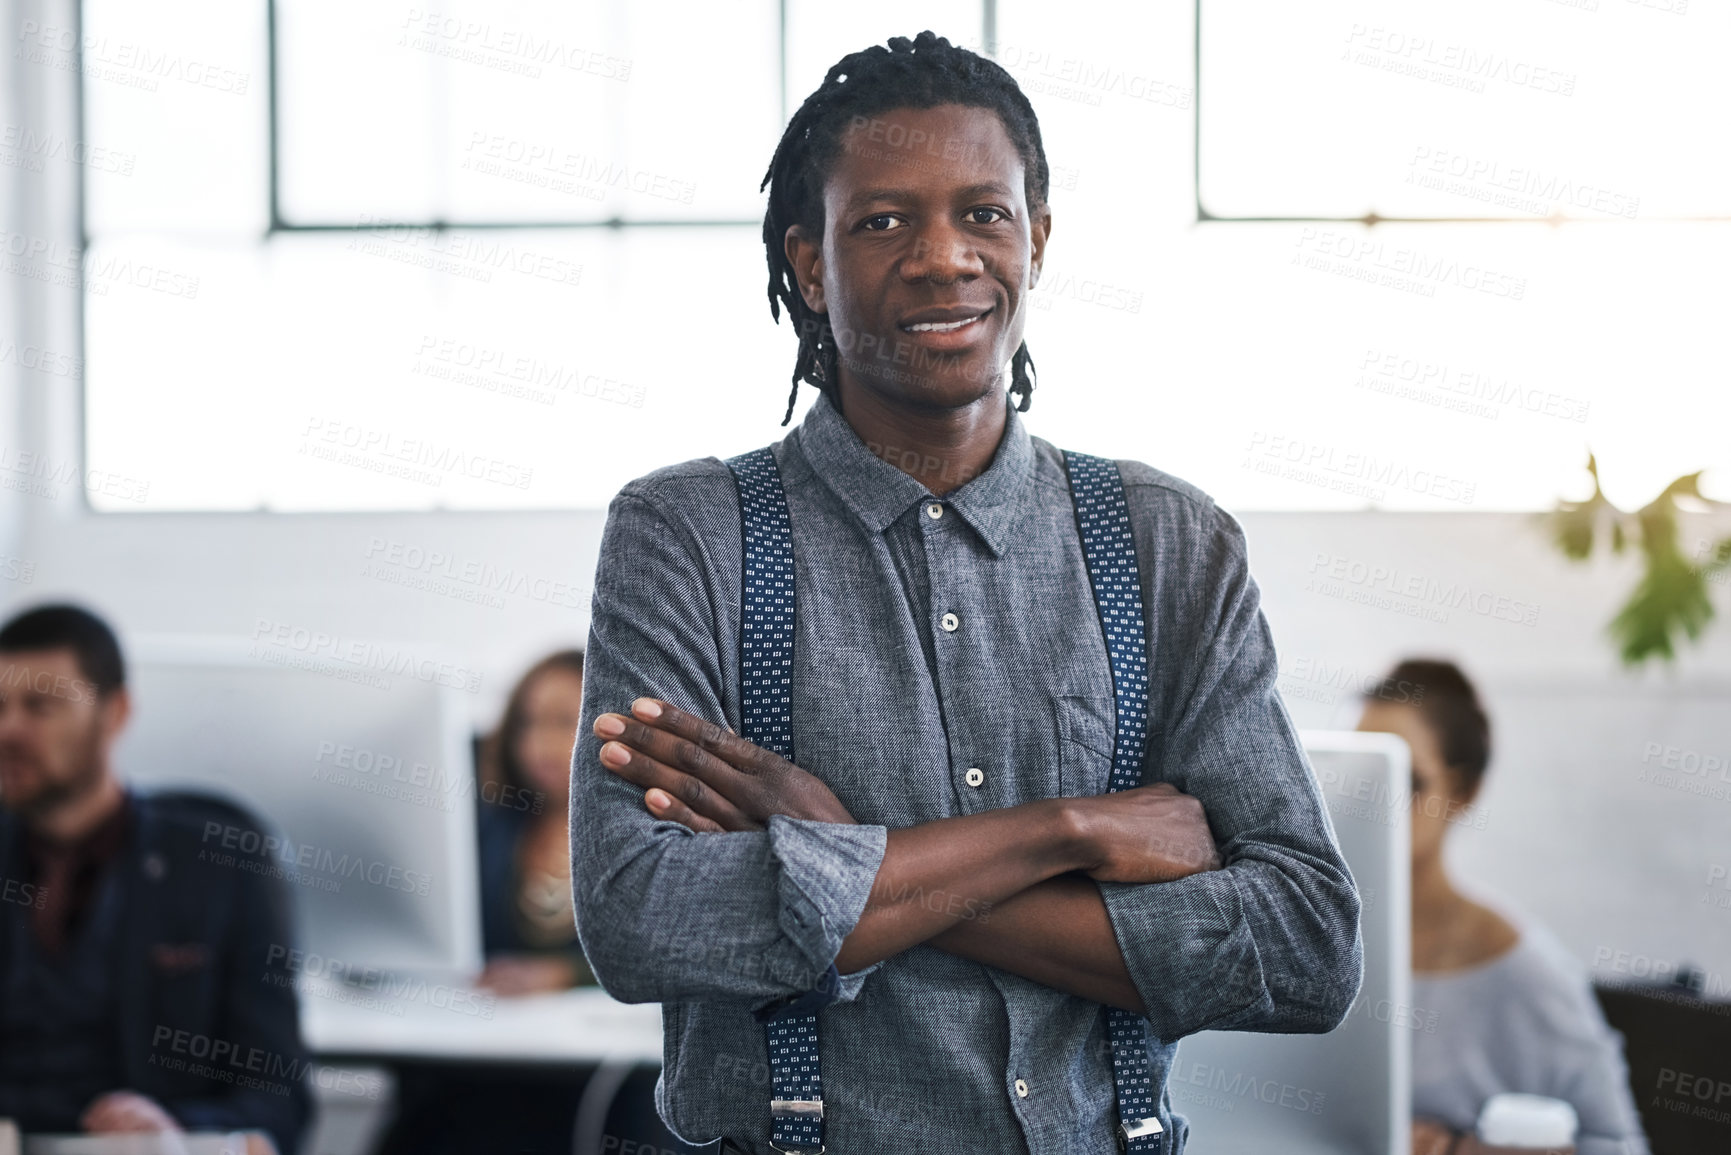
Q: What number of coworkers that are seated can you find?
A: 3